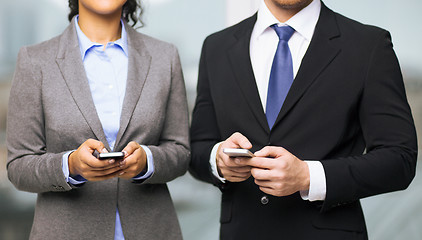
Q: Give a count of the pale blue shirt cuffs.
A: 2